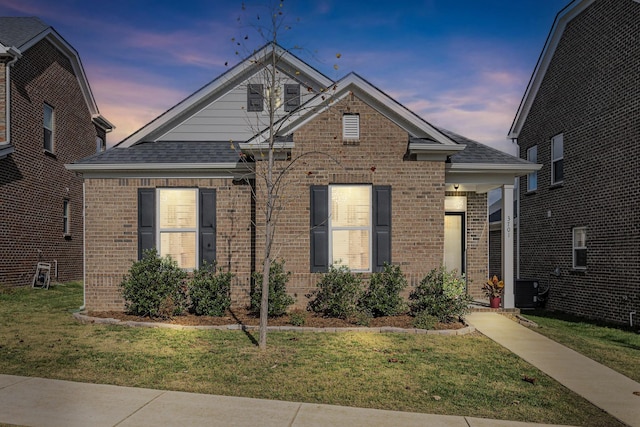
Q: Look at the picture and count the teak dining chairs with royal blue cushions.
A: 0